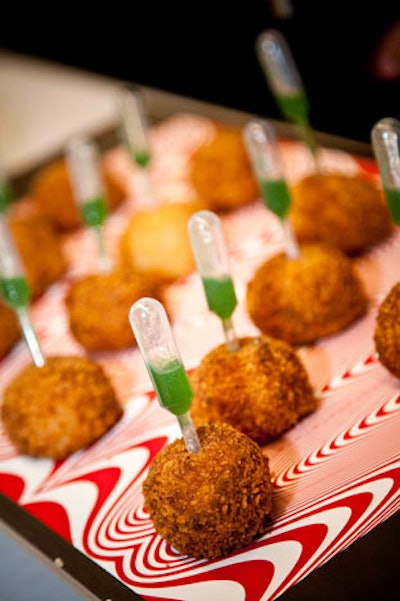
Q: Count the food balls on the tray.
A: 12